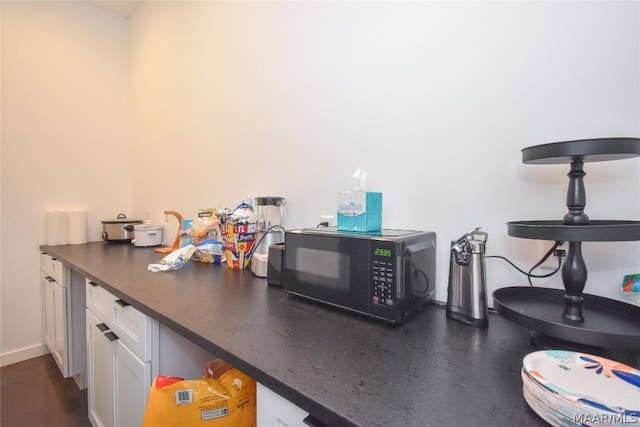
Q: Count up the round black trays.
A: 3